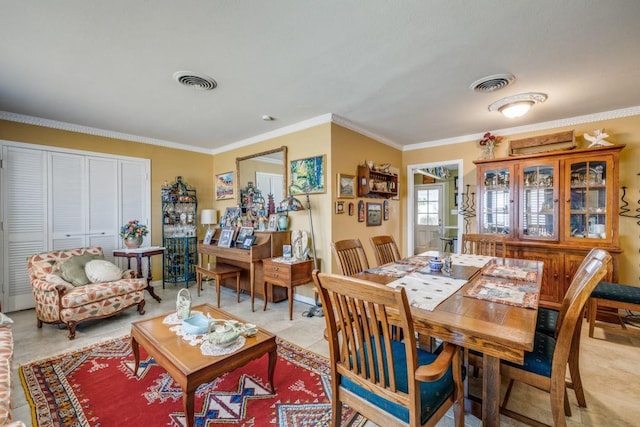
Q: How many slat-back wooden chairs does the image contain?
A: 6